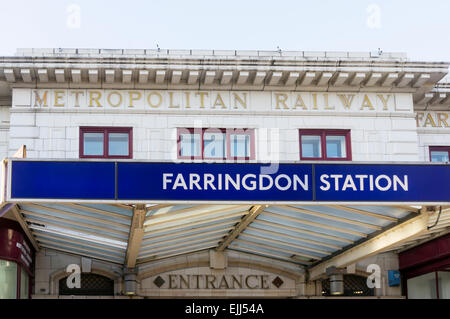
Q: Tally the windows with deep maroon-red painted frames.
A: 4